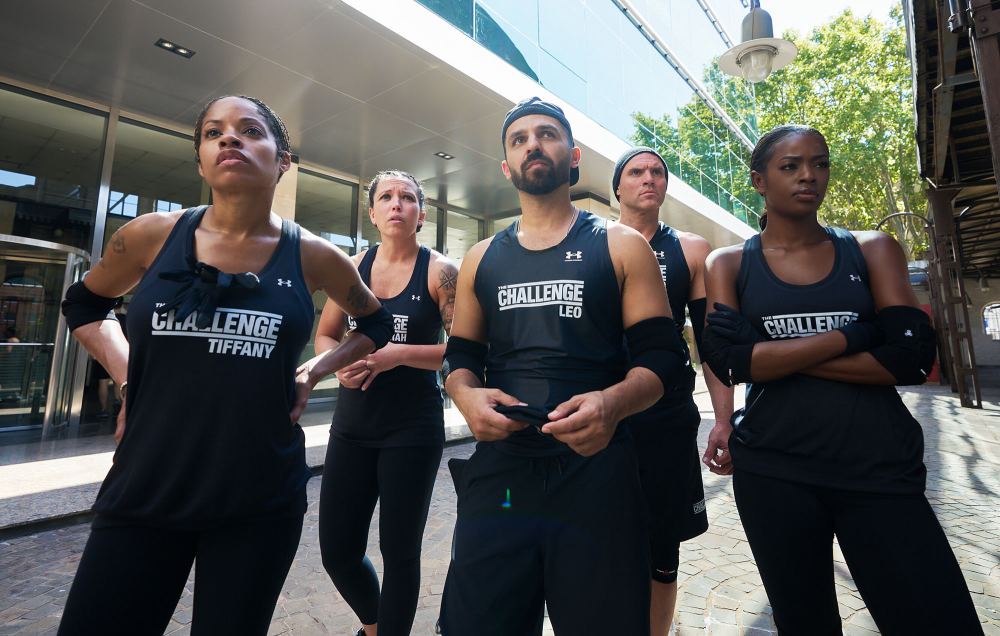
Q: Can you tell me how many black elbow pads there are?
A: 7